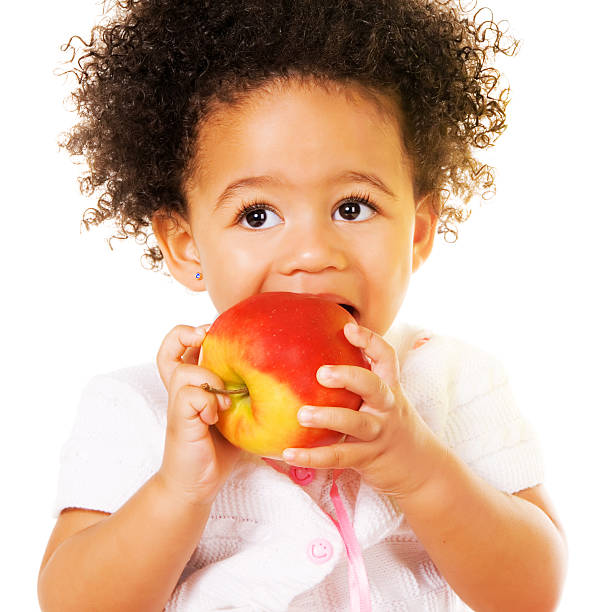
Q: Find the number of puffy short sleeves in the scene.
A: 2